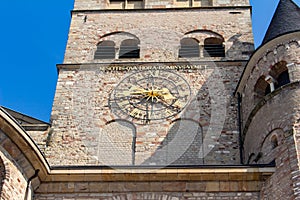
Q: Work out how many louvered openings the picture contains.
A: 4